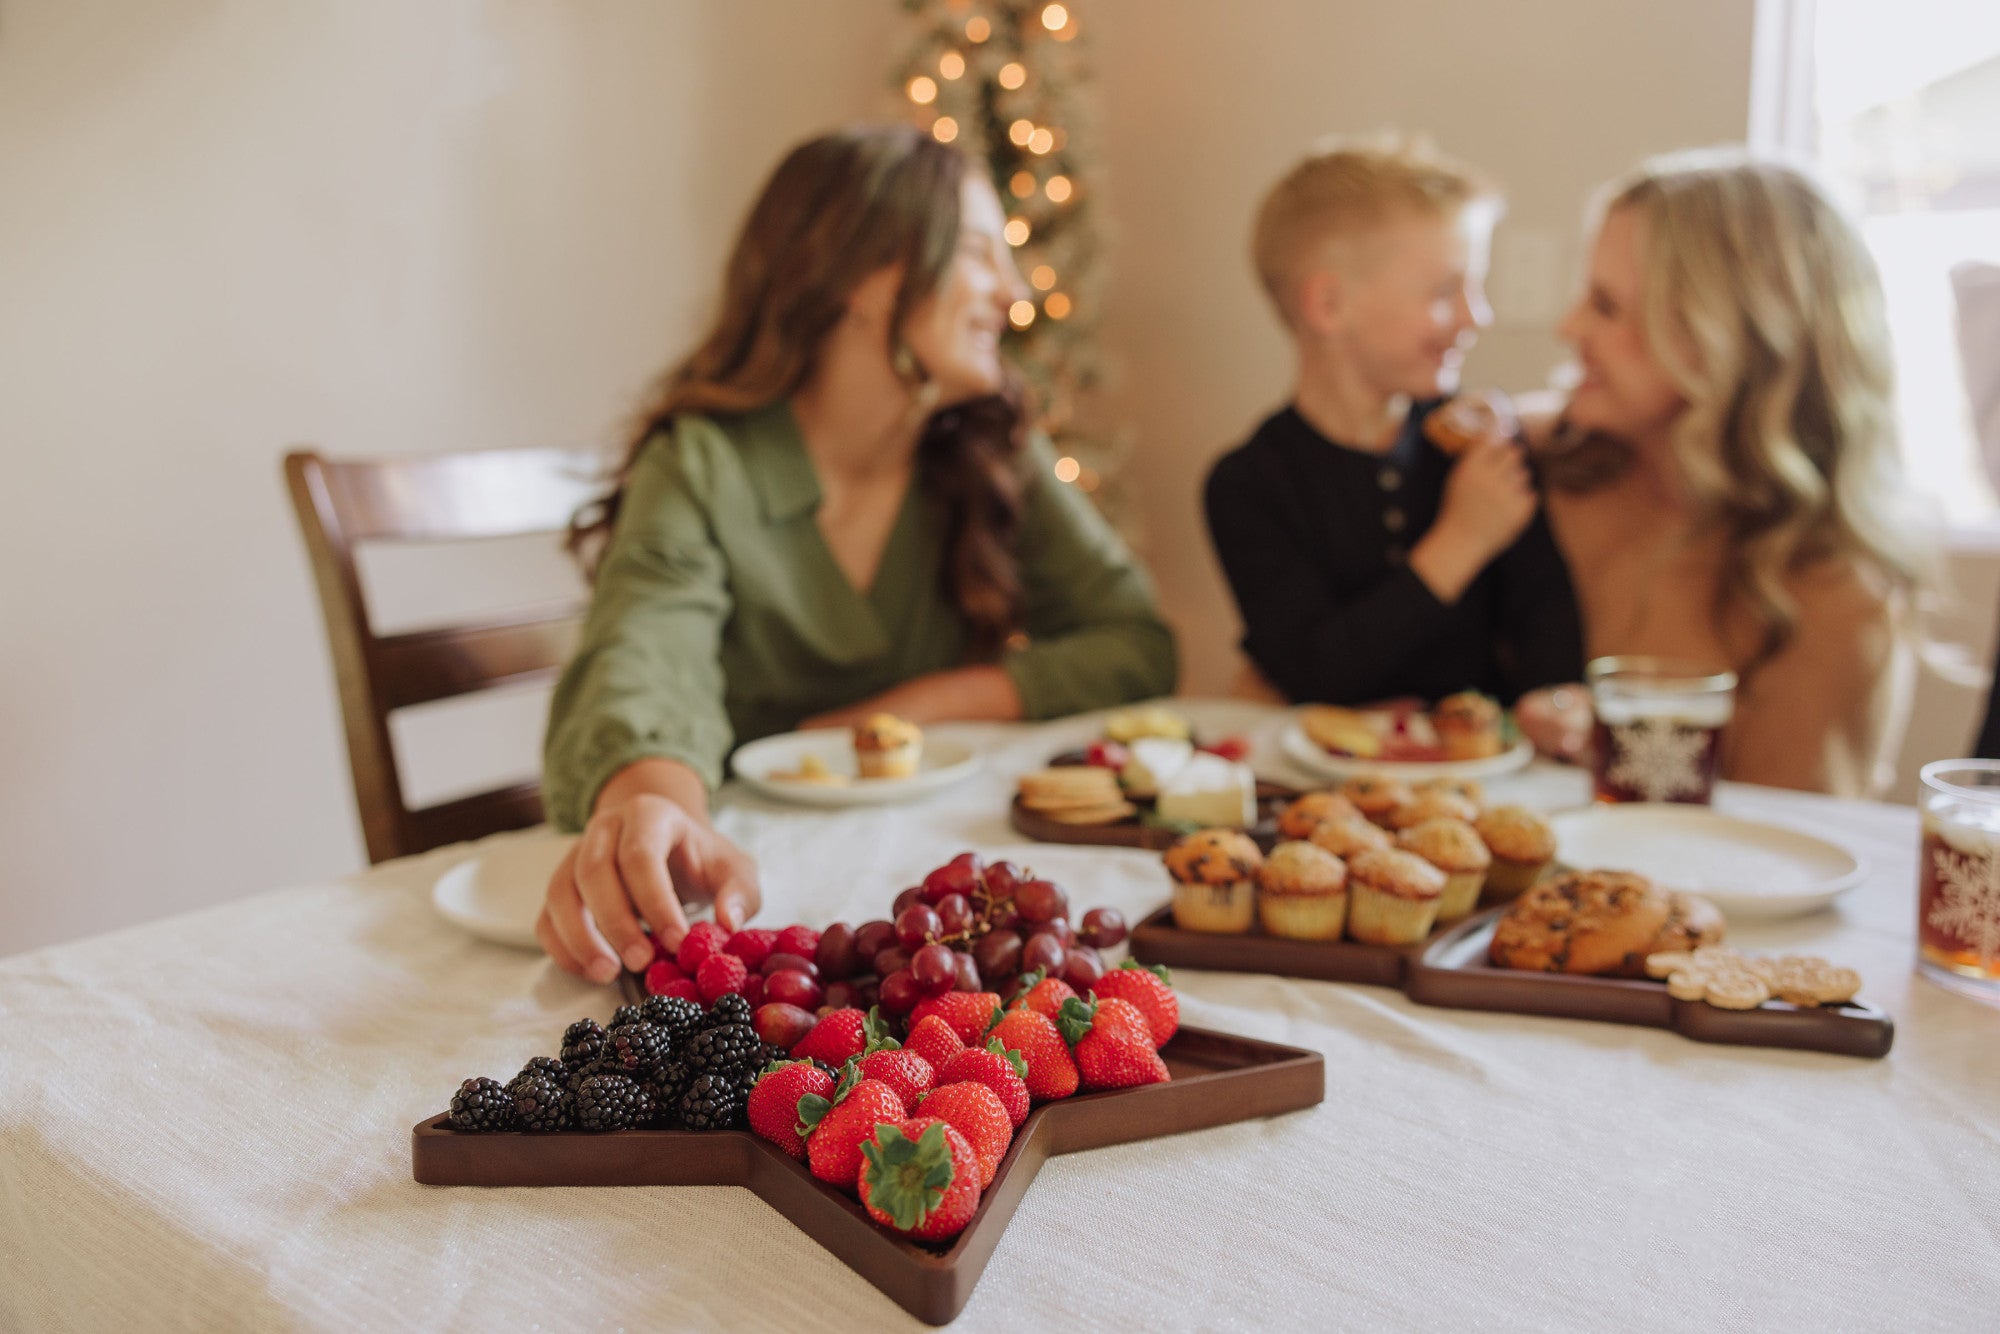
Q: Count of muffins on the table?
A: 12